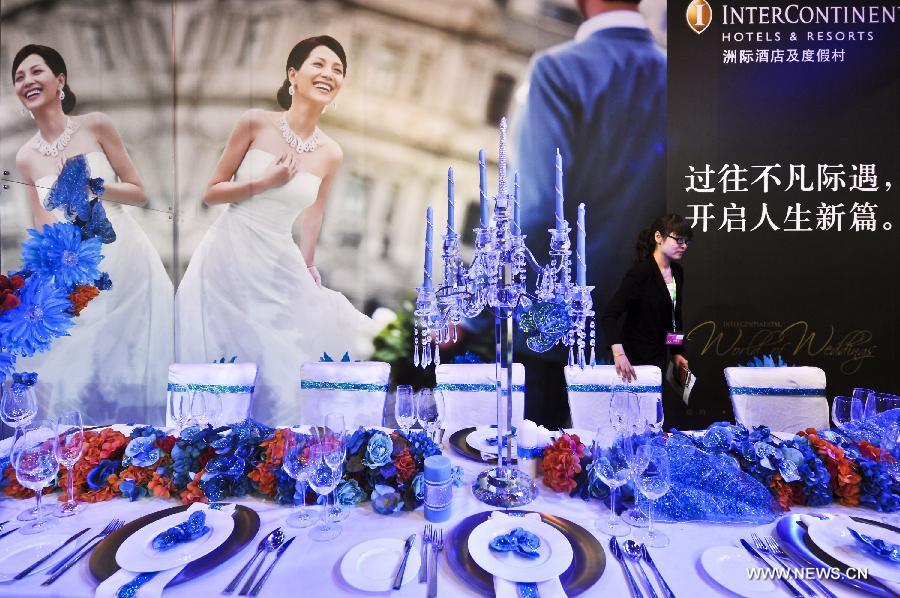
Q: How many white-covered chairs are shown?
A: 5